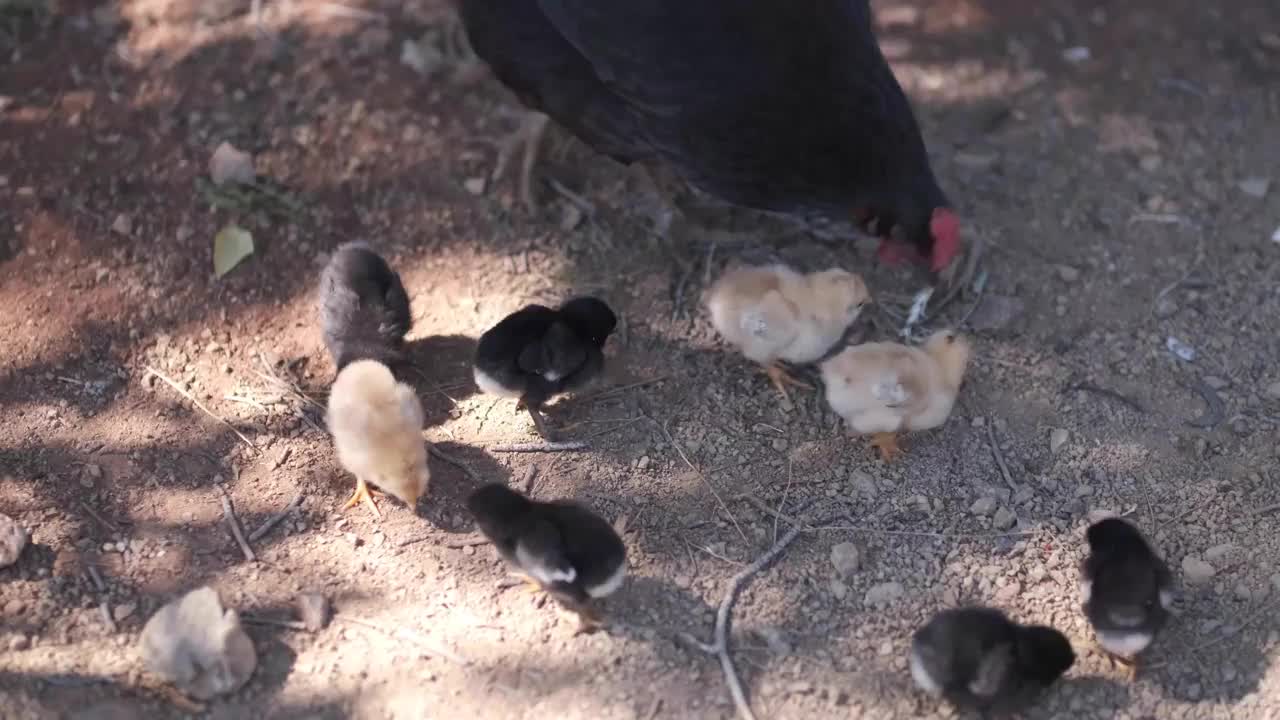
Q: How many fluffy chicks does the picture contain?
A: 8